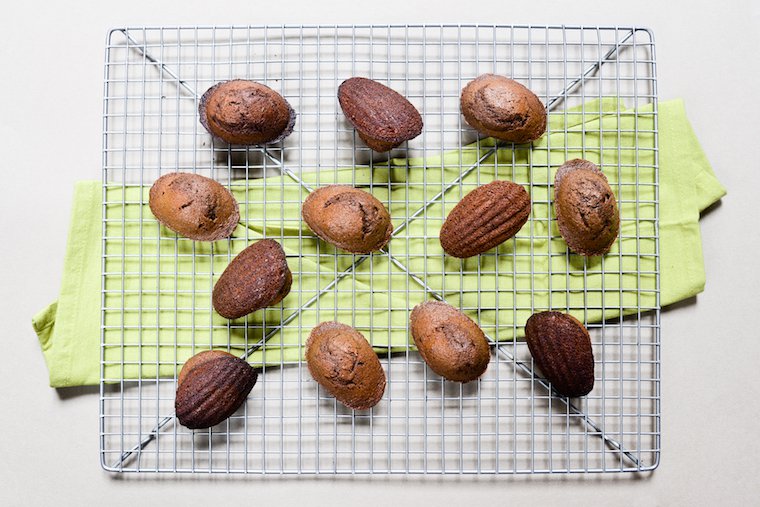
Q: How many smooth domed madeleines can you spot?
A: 7